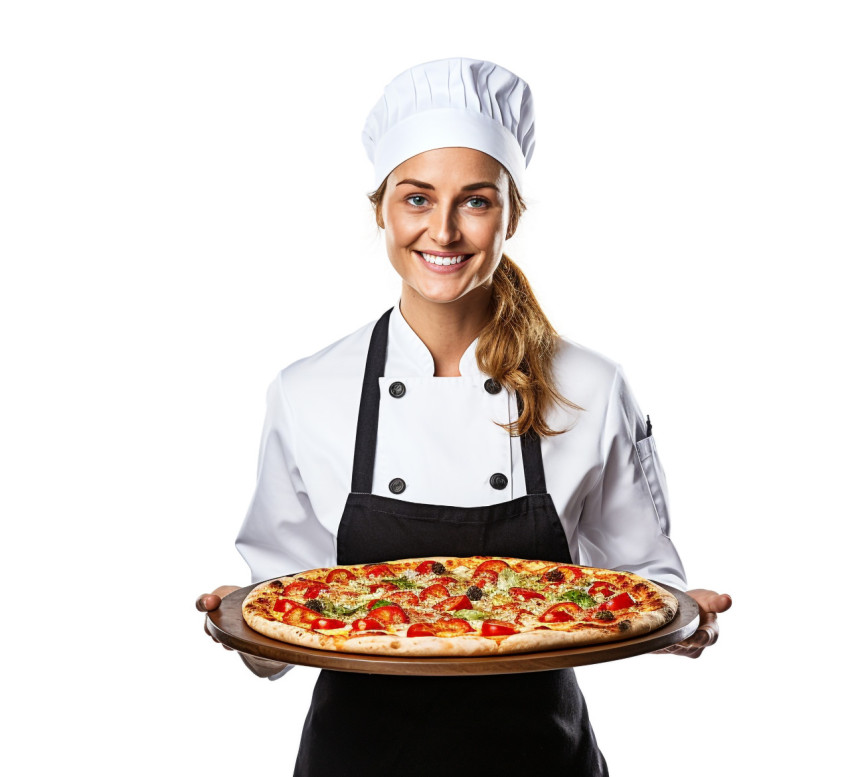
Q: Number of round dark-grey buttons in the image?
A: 4